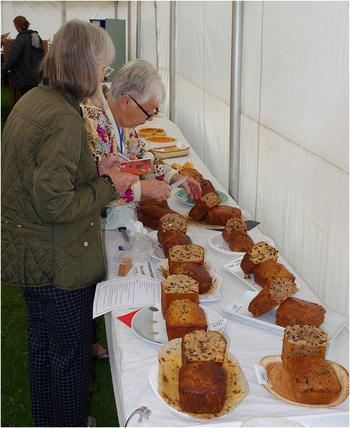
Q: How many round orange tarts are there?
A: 2